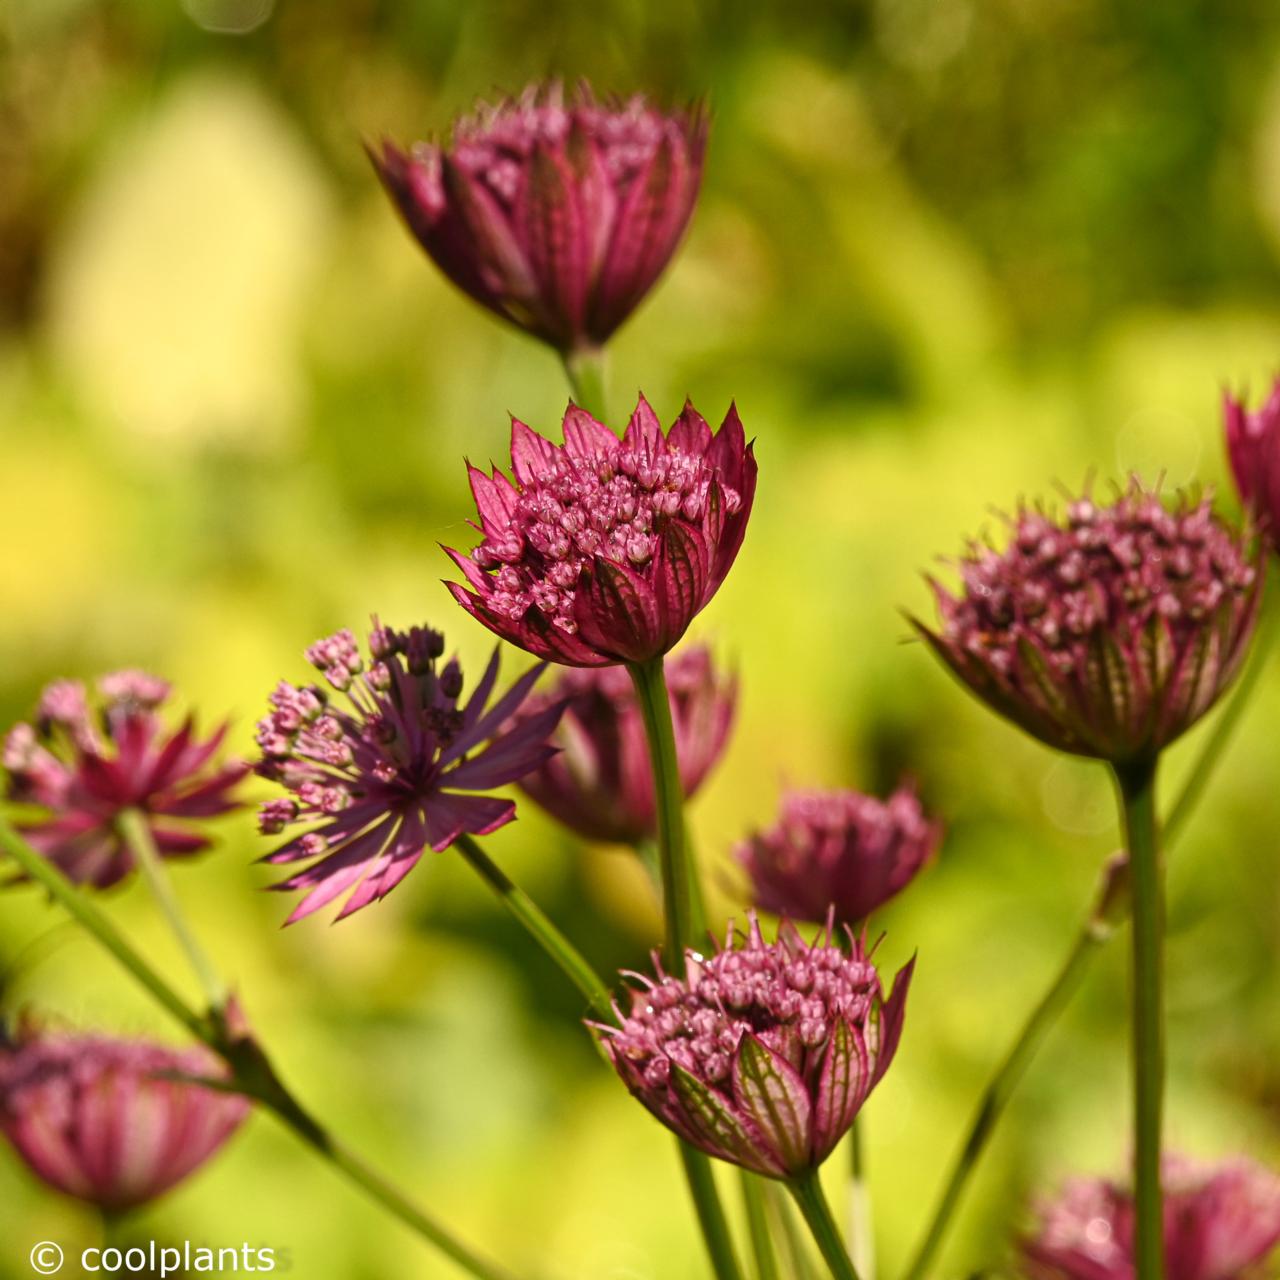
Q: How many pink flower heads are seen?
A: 11